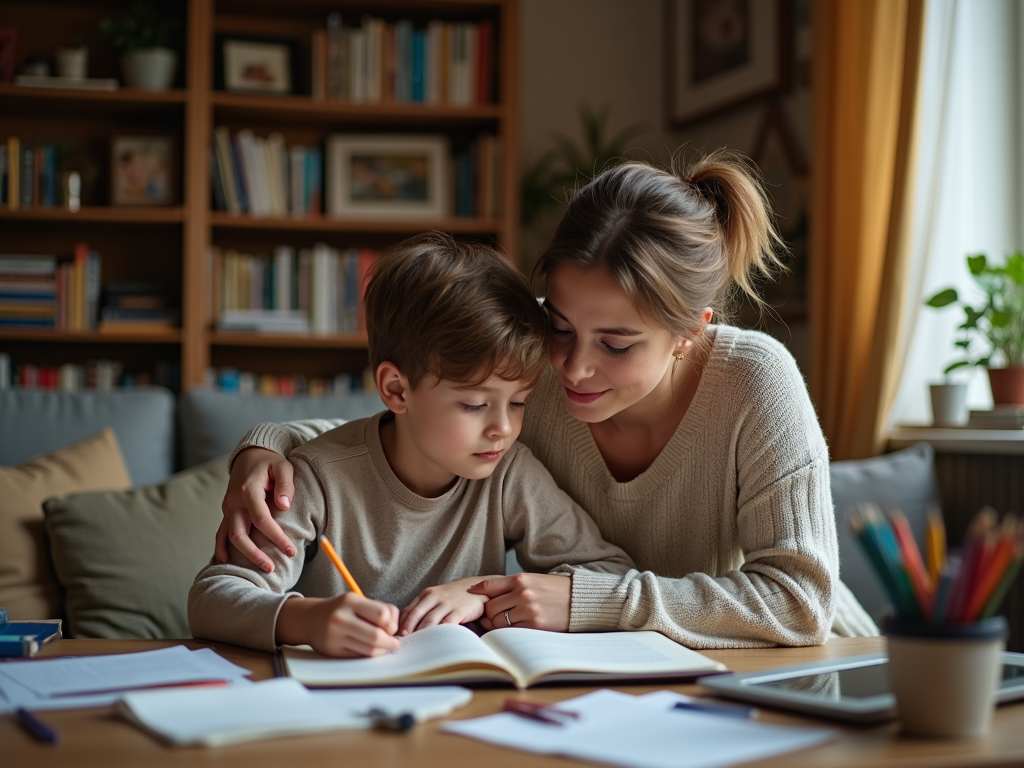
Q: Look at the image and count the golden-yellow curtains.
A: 1